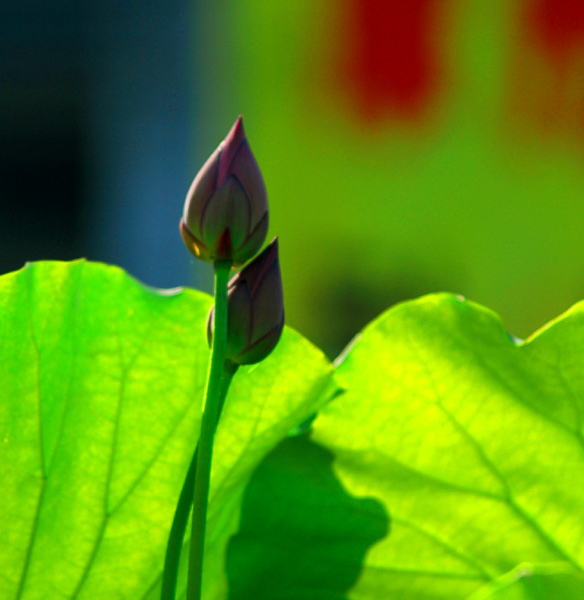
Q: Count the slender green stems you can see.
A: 2